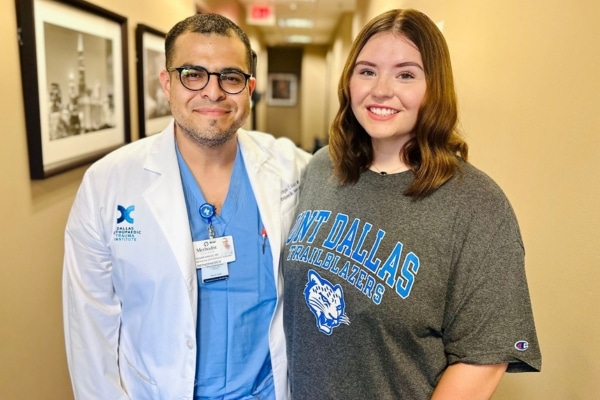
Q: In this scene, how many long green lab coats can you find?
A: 0